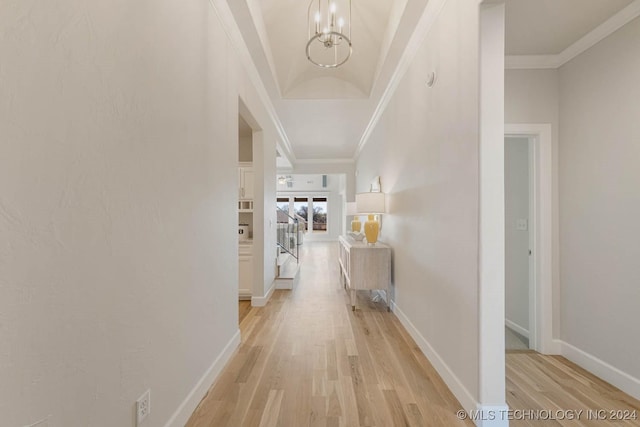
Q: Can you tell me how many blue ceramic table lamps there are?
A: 0